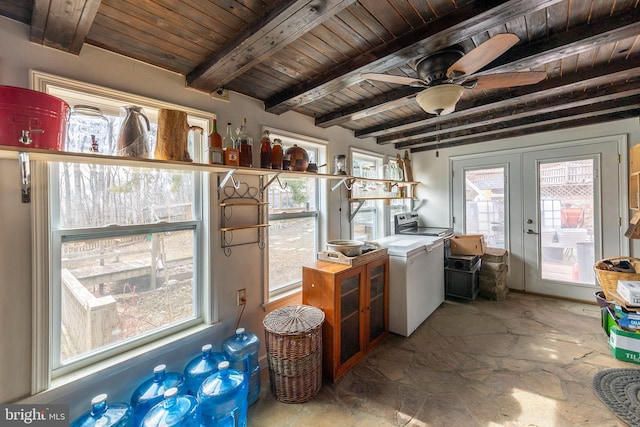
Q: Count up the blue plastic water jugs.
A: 6